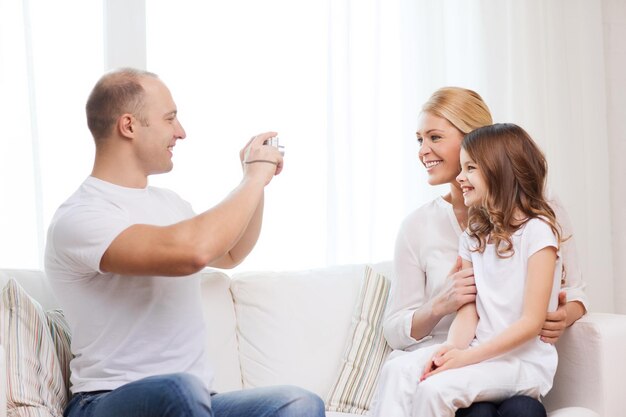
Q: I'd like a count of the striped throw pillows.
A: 3